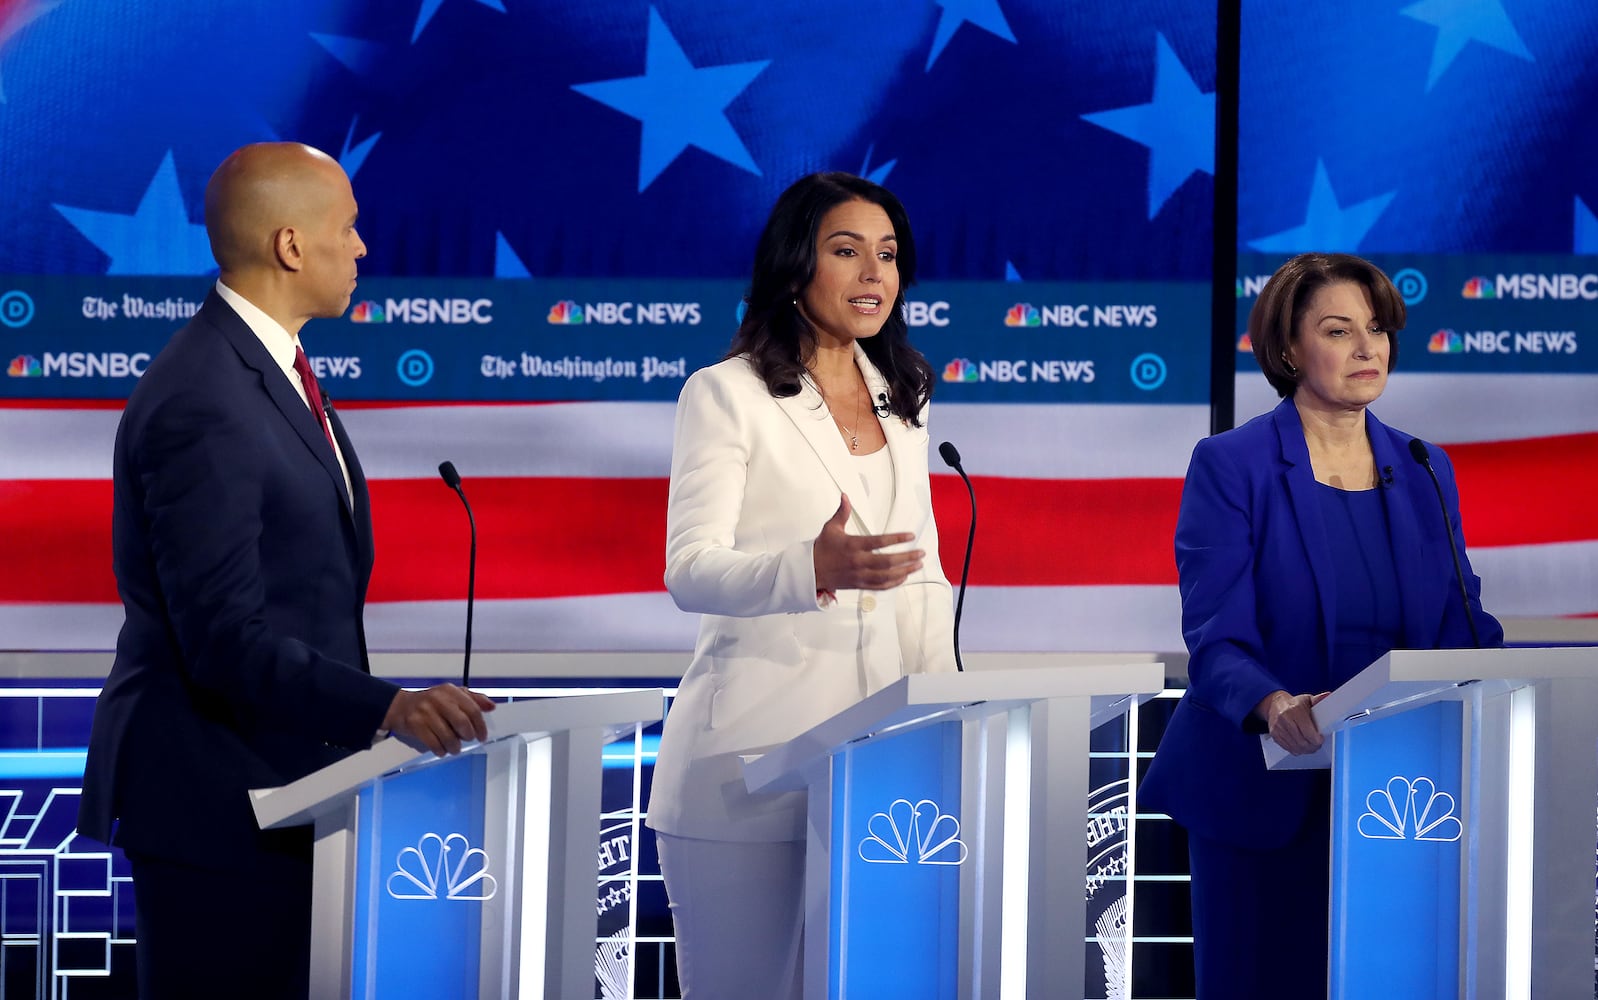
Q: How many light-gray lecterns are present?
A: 3